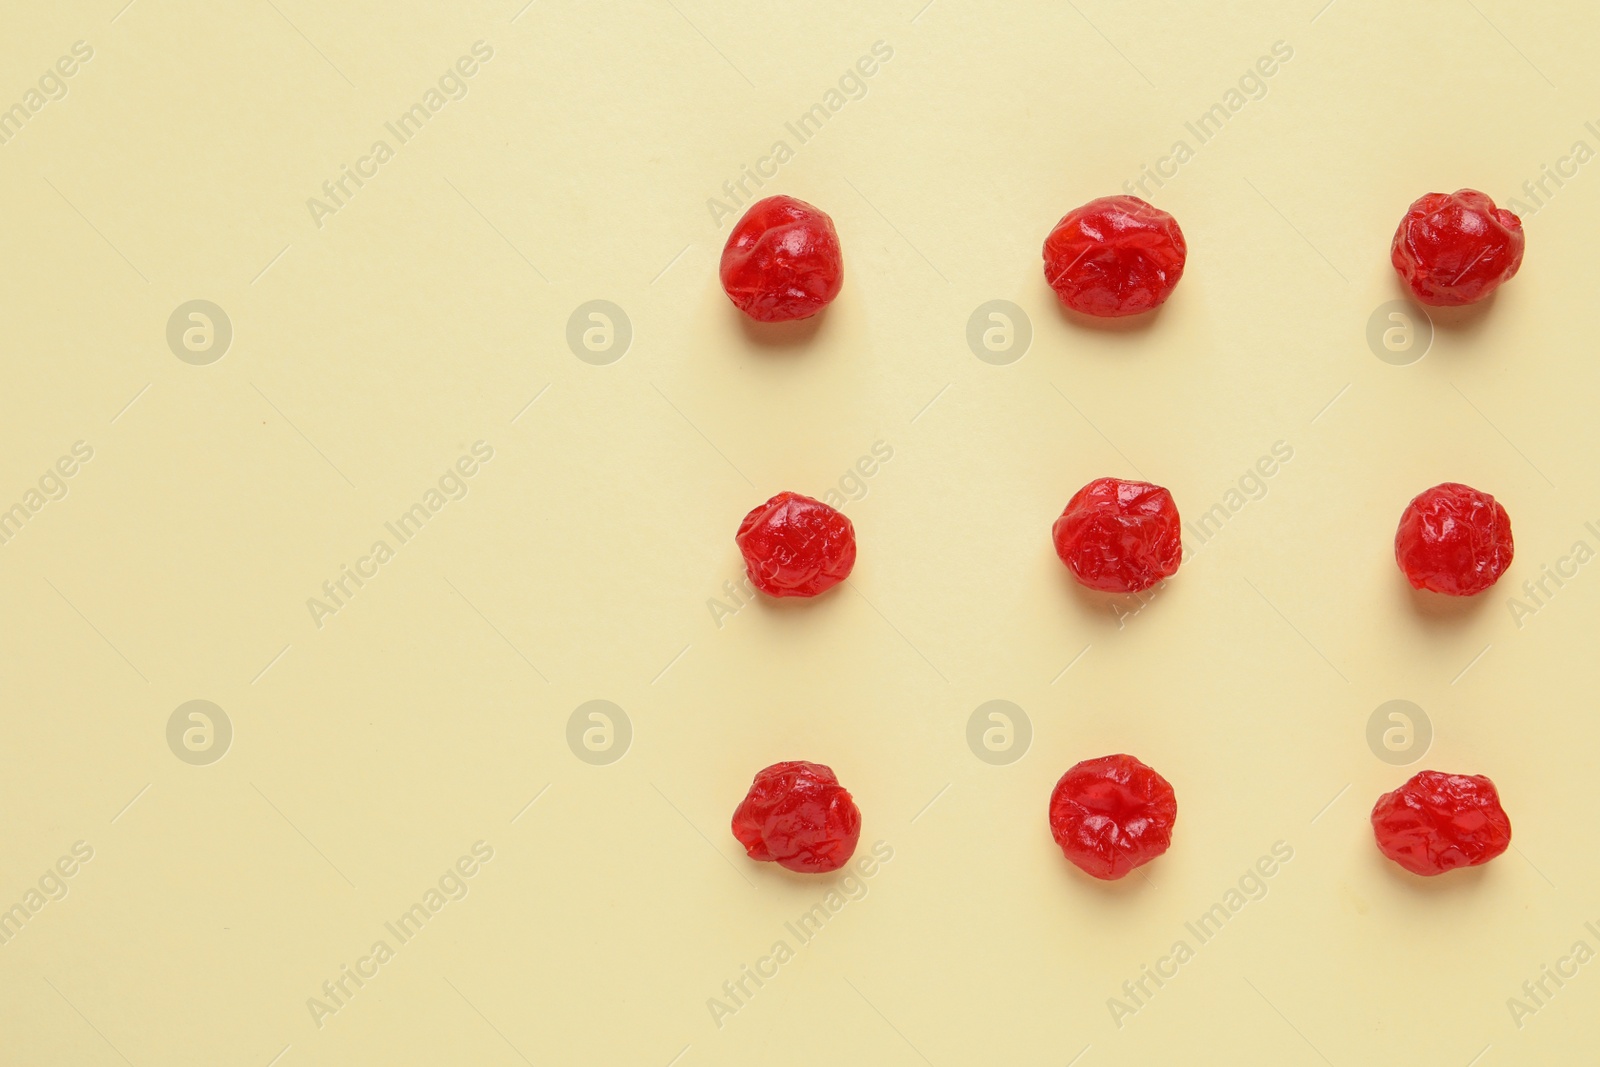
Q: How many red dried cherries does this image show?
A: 9